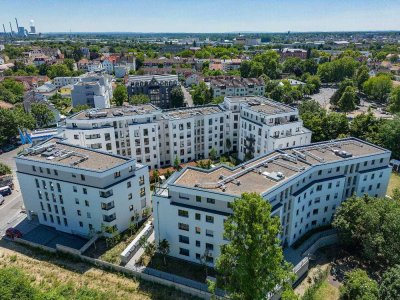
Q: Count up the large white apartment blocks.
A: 3